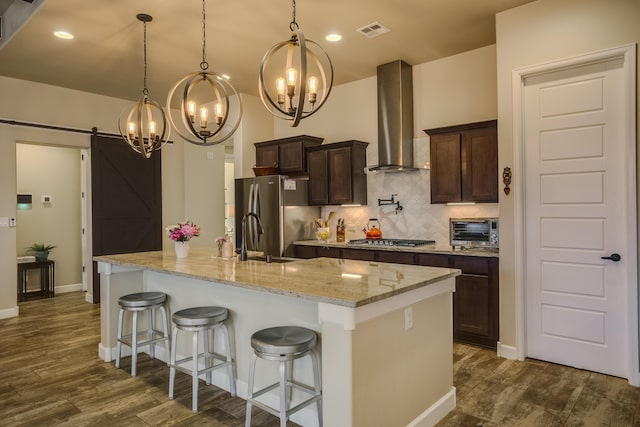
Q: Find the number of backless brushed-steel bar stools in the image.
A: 3